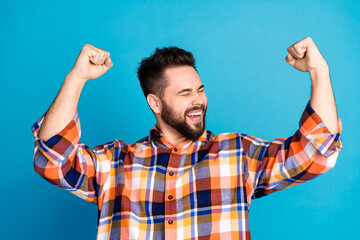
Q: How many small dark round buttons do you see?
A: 4